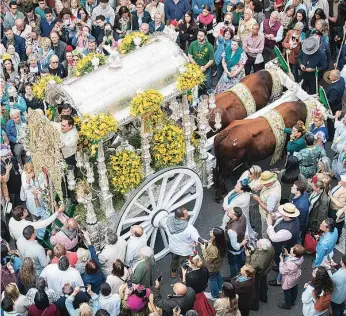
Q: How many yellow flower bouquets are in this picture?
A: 8